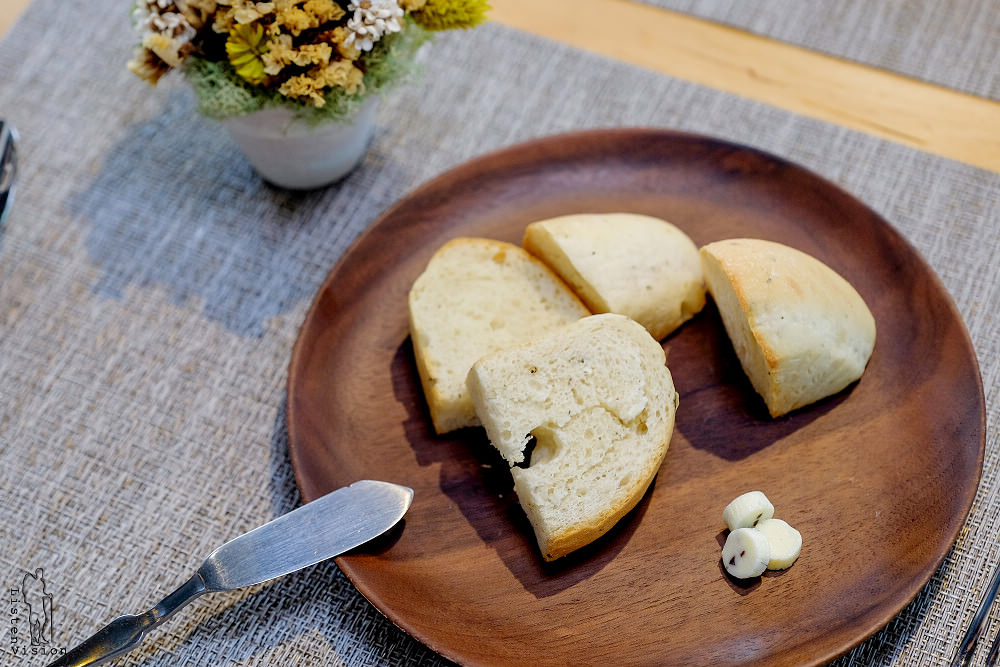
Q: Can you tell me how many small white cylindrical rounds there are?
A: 3